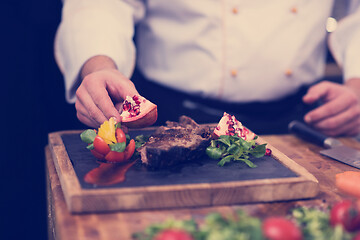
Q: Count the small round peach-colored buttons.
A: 4